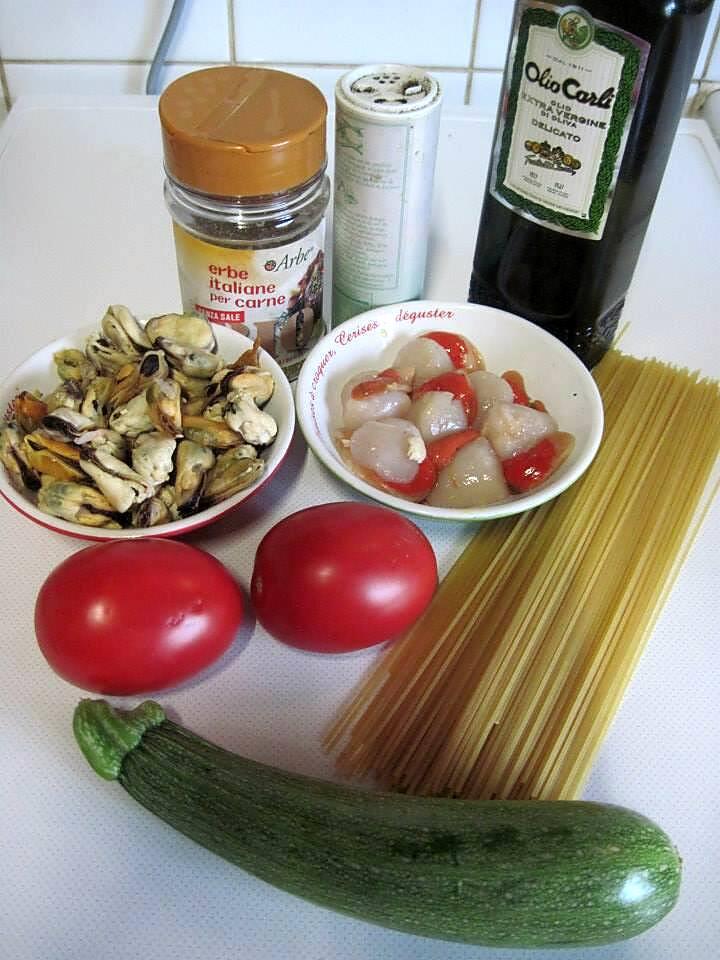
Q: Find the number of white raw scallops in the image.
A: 7